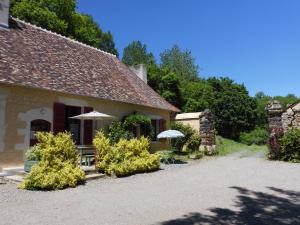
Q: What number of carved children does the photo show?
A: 0